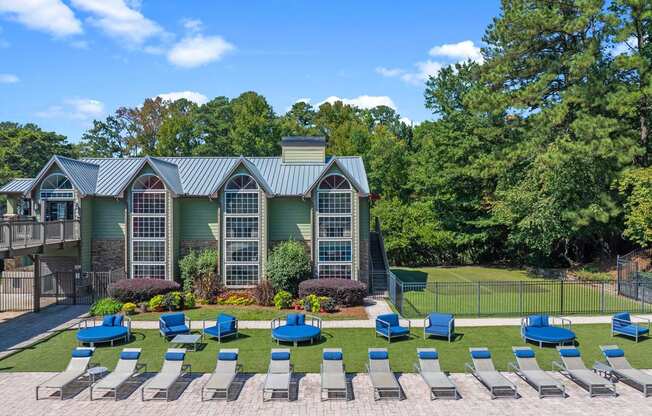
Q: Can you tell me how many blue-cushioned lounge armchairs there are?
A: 5